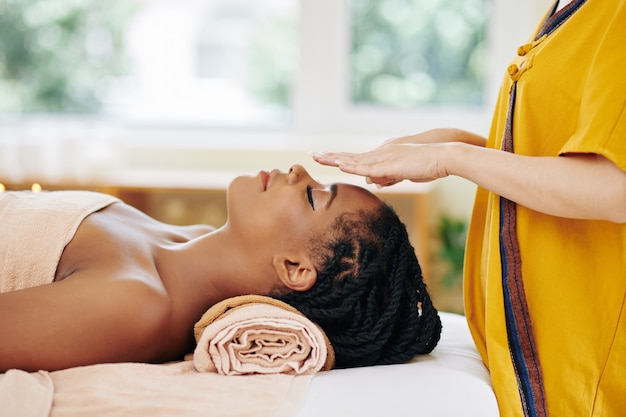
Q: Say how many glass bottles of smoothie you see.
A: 0